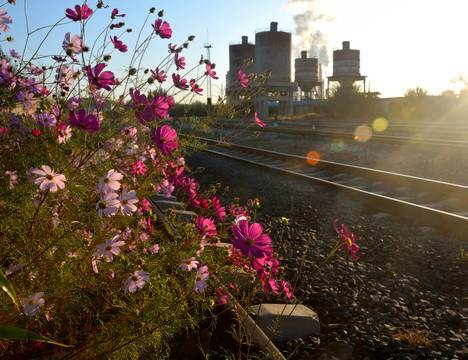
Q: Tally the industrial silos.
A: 4